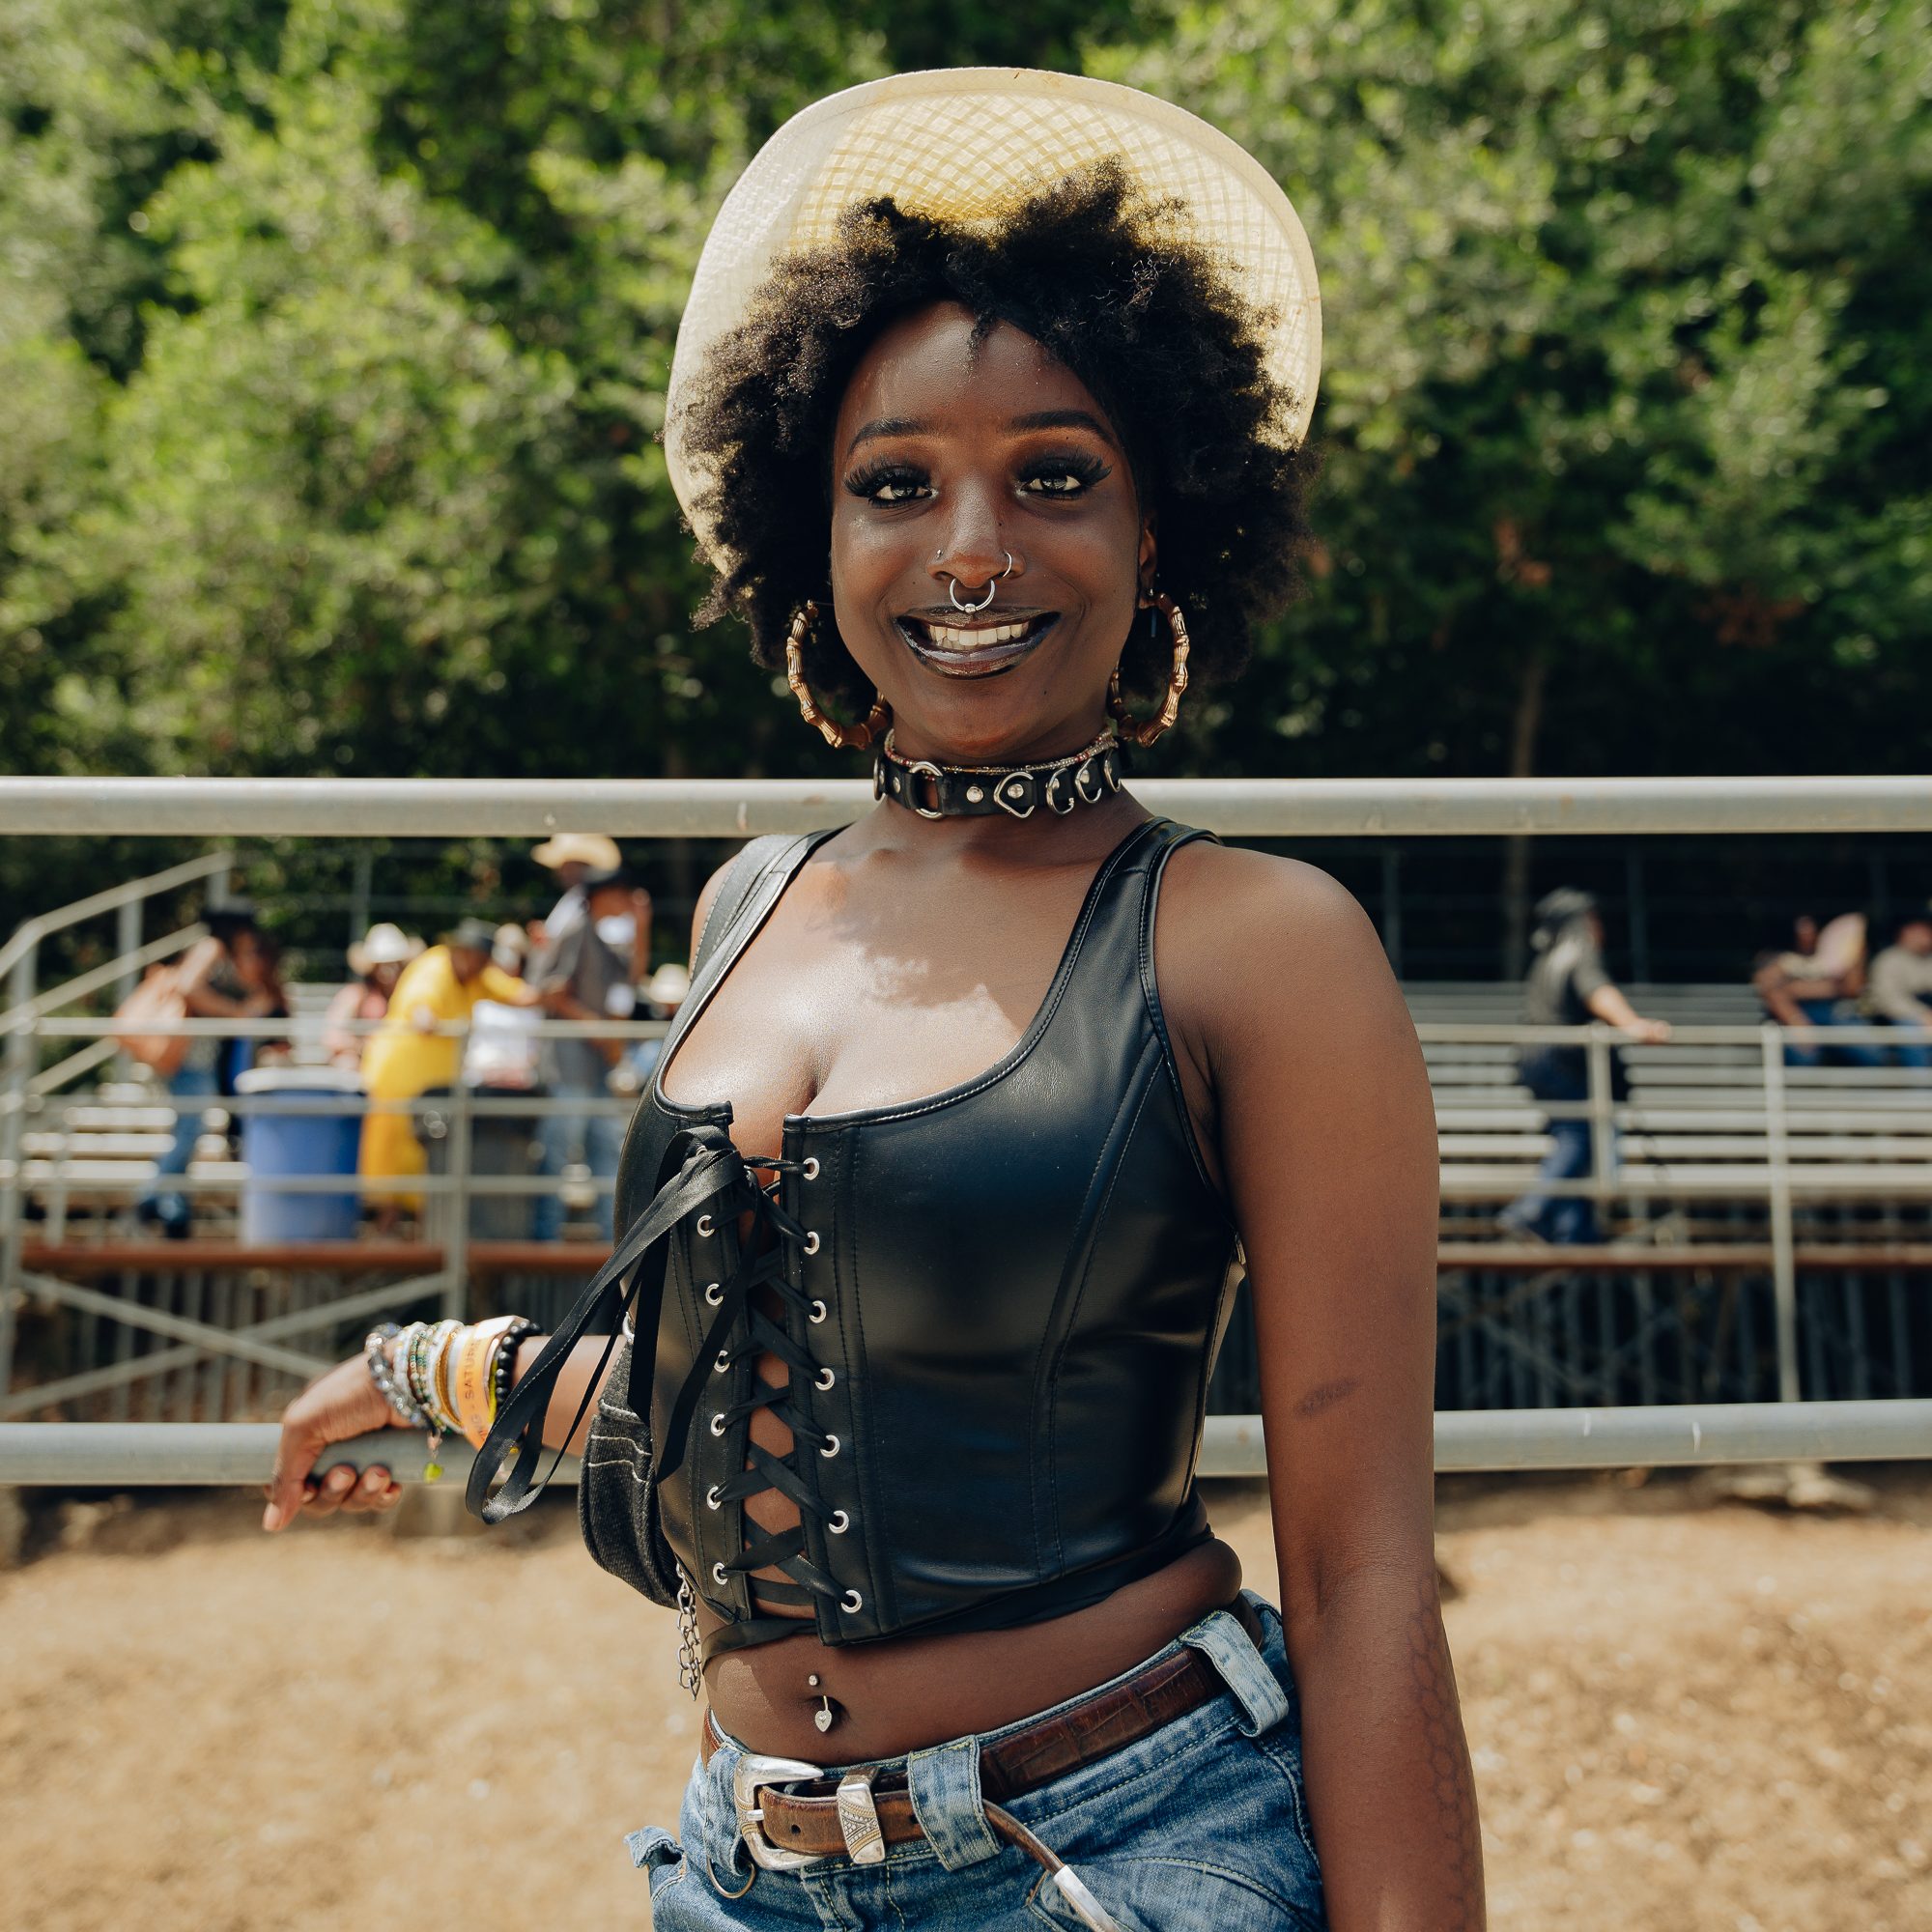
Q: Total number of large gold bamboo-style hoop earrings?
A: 2